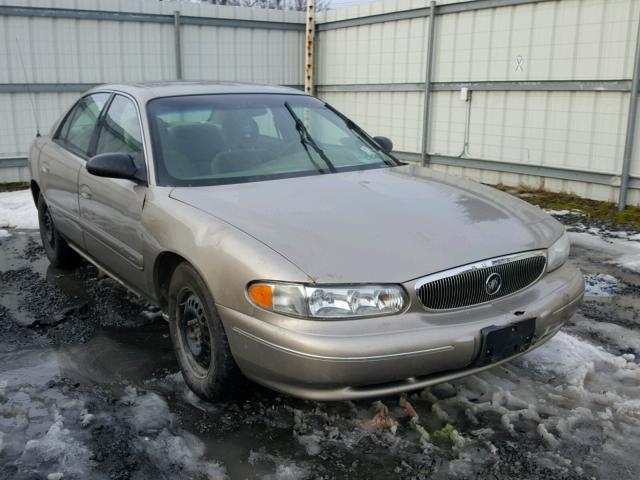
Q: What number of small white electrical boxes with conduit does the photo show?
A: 1